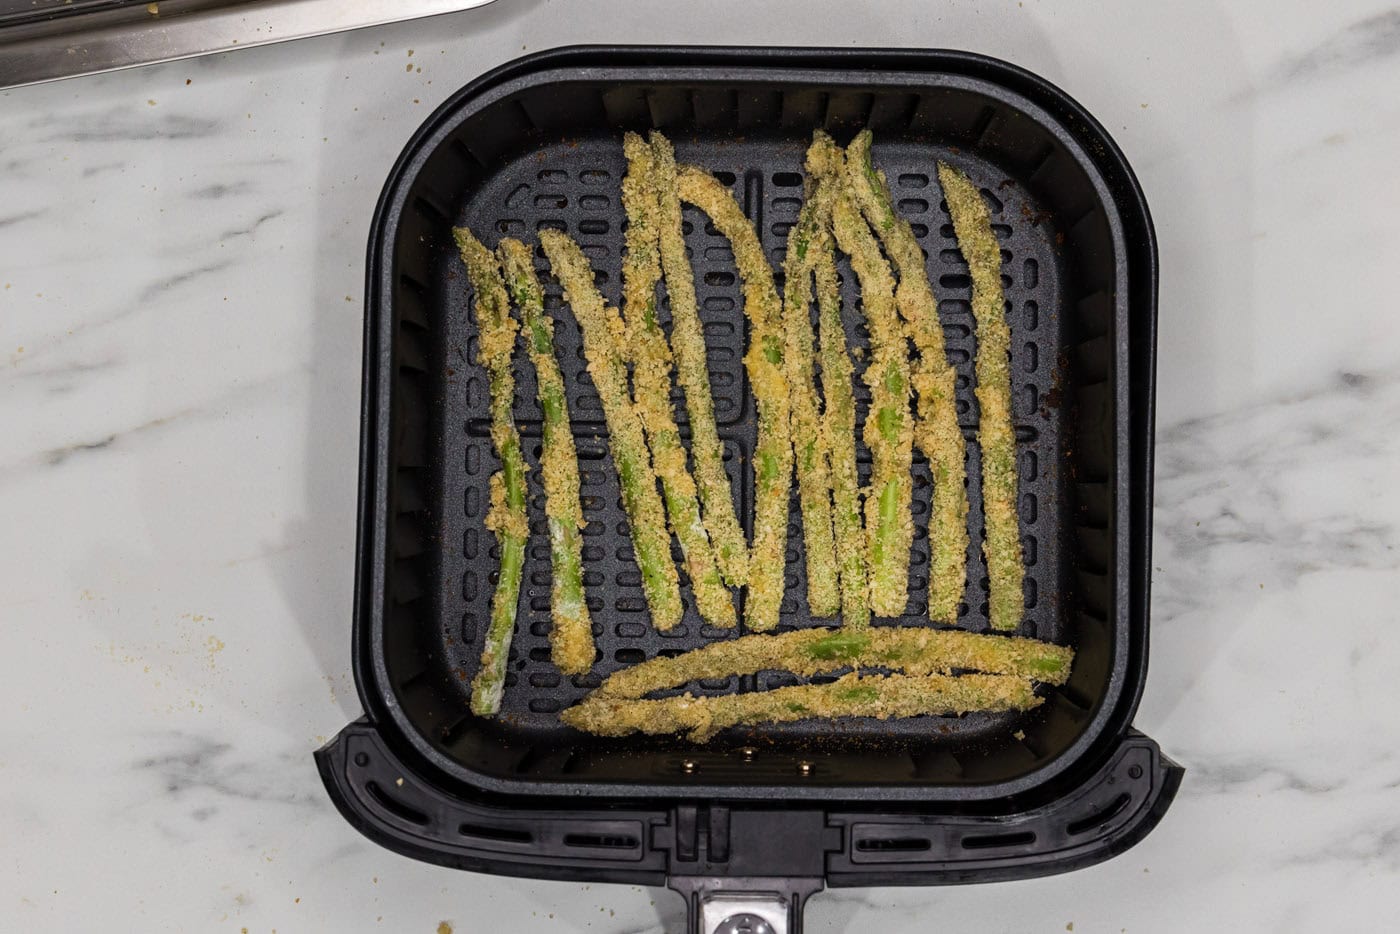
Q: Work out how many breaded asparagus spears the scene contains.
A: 13